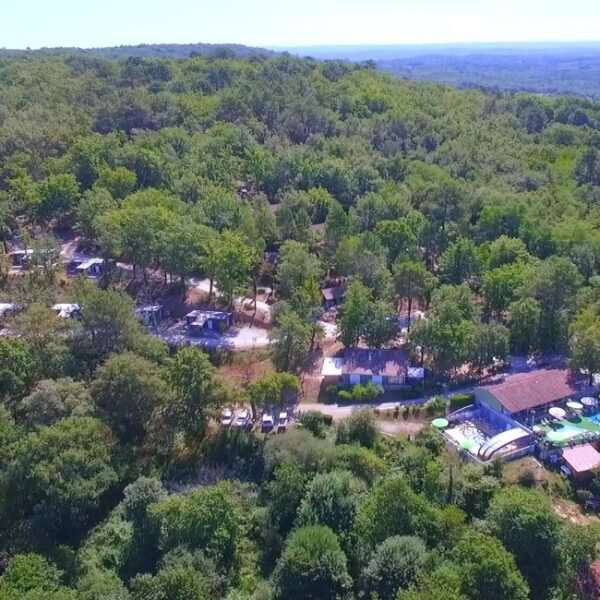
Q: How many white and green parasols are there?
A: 5